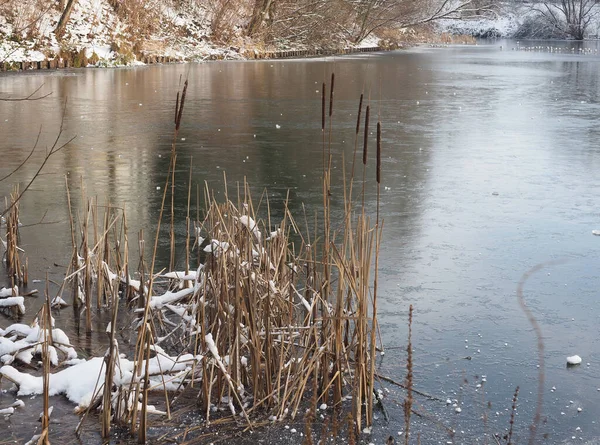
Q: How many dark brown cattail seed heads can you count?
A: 7